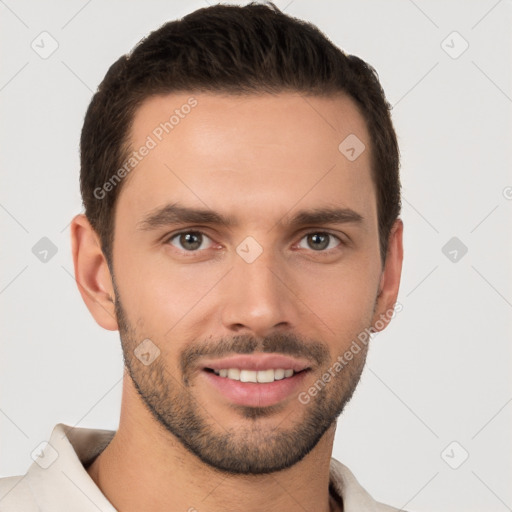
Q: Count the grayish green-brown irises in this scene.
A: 2